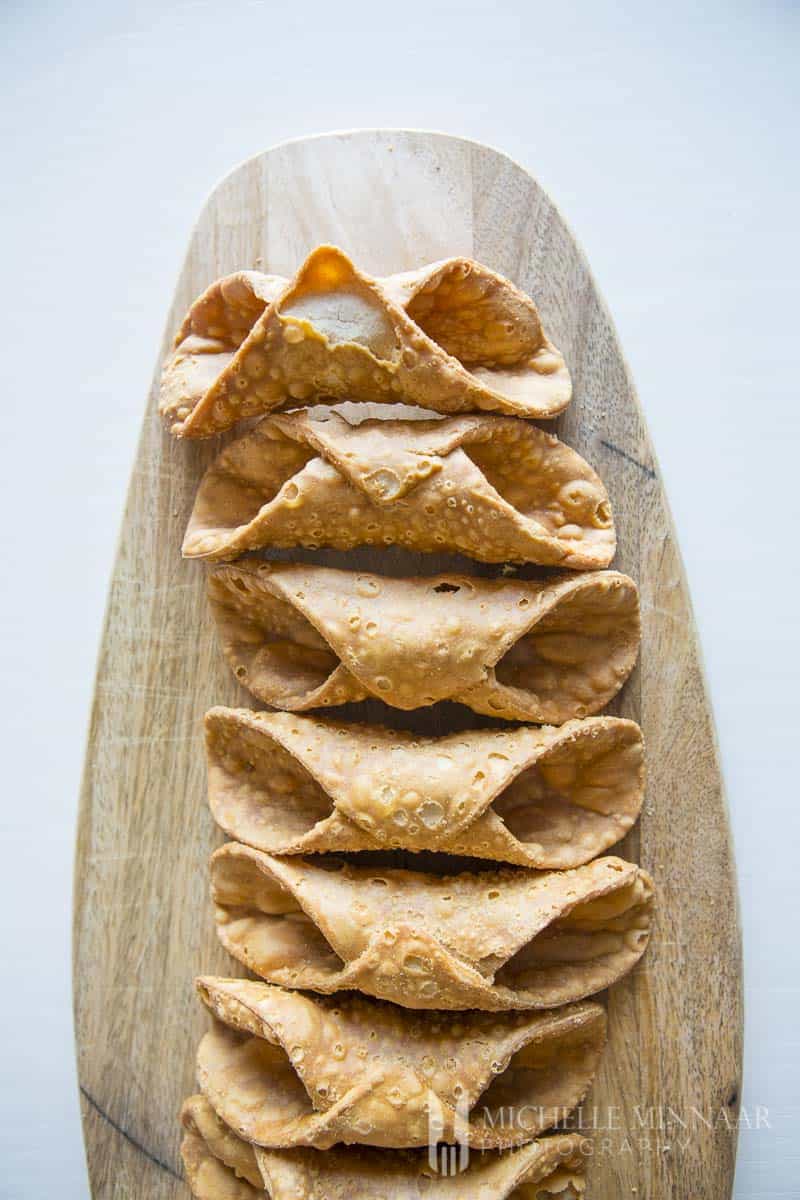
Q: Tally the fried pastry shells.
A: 7